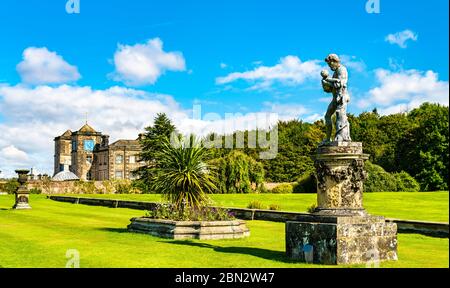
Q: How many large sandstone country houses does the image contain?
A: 1